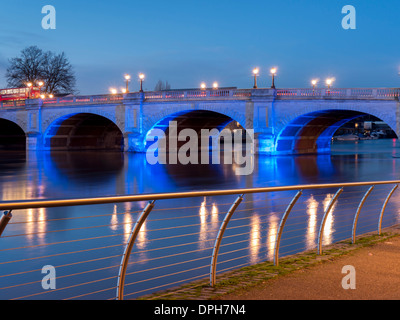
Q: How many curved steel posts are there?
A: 7